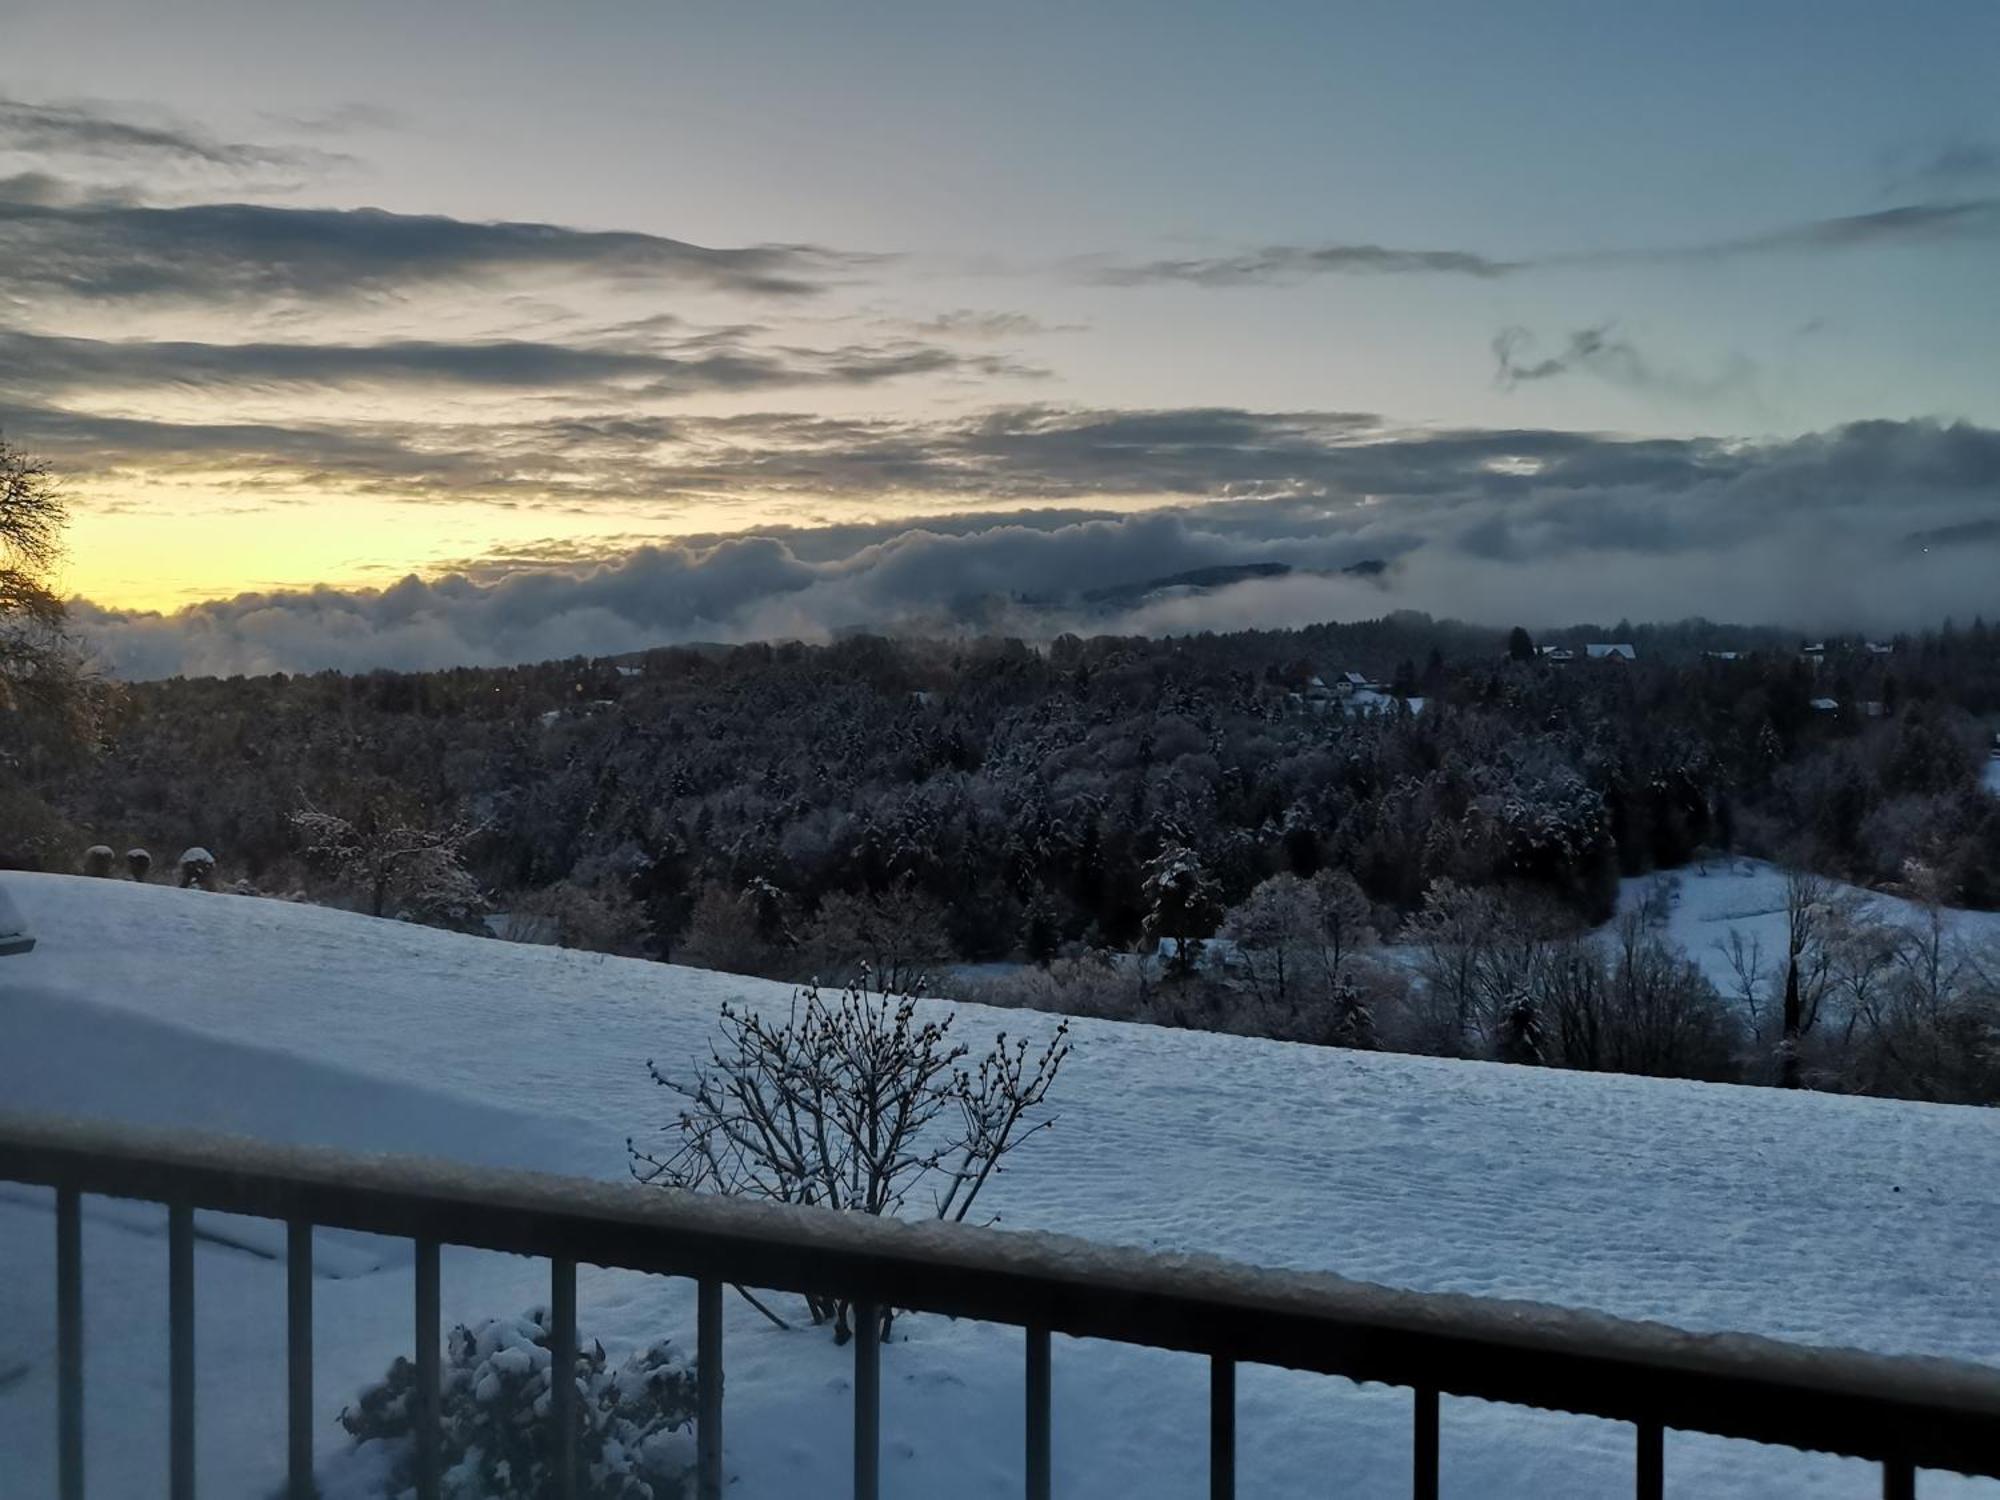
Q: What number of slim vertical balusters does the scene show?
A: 12